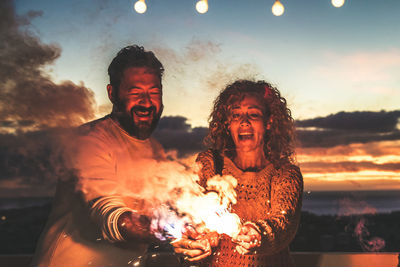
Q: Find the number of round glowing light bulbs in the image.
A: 4